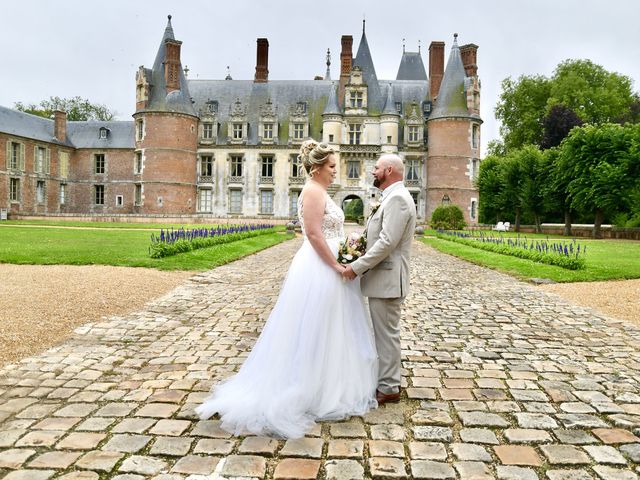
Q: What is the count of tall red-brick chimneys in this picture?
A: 5